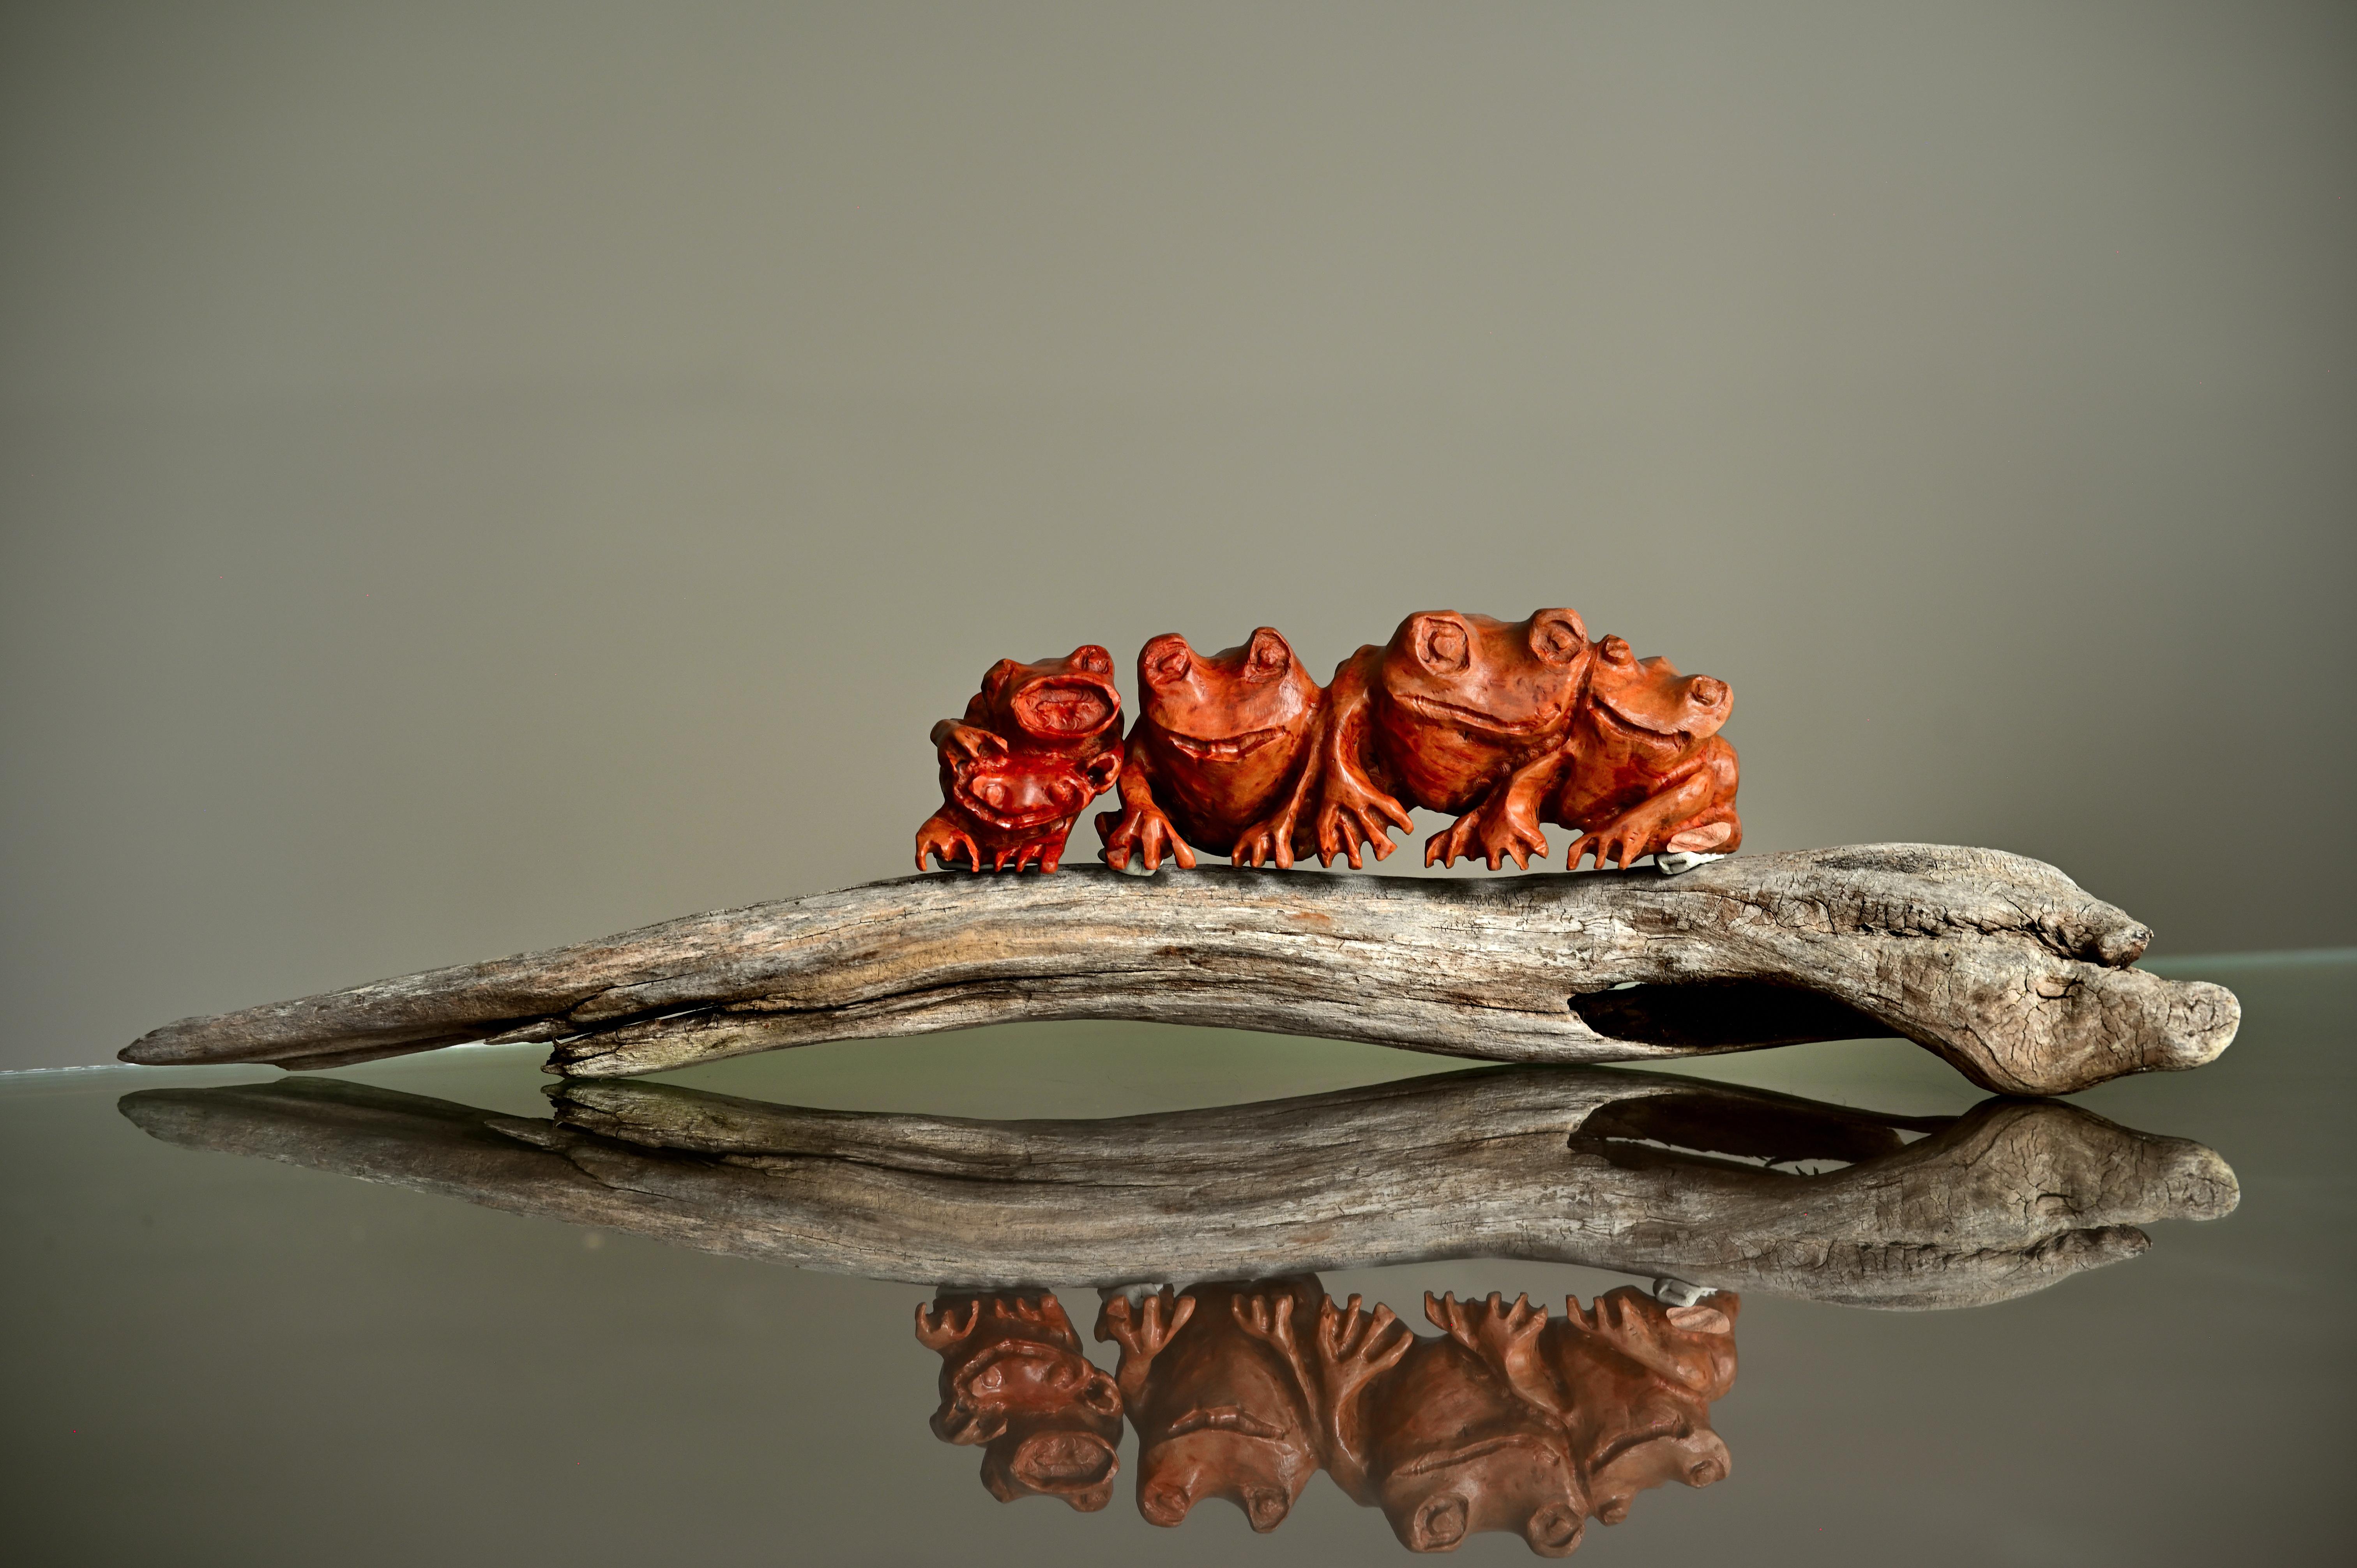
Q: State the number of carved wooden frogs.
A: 5